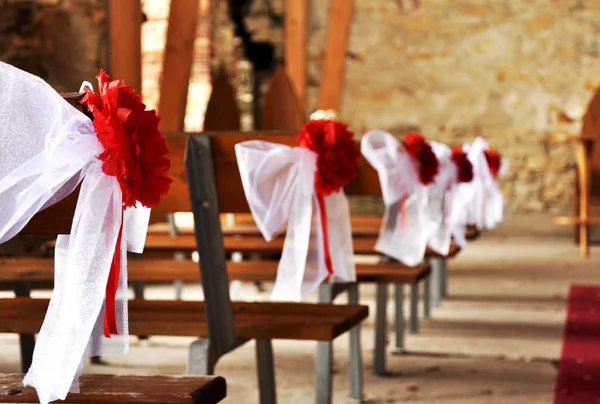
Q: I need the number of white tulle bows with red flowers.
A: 5